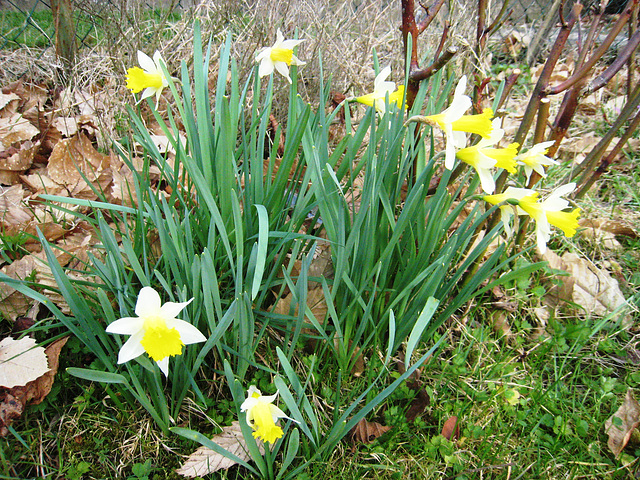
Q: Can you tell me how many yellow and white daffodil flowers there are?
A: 10